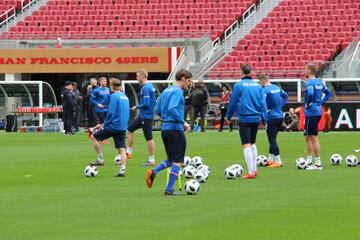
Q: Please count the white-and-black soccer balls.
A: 14